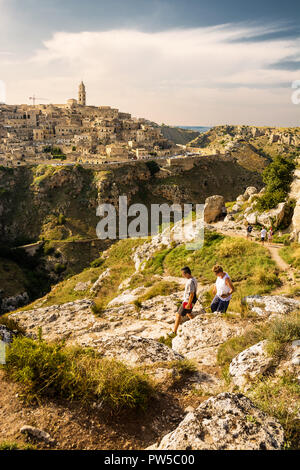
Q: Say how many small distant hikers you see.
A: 3